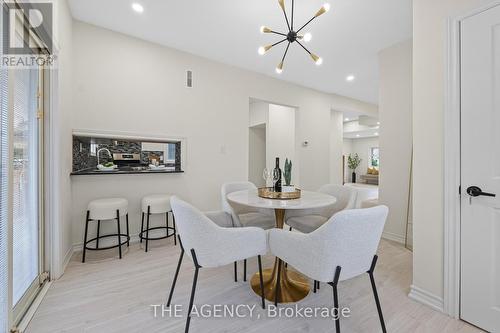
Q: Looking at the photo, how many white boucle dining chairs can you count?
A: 4